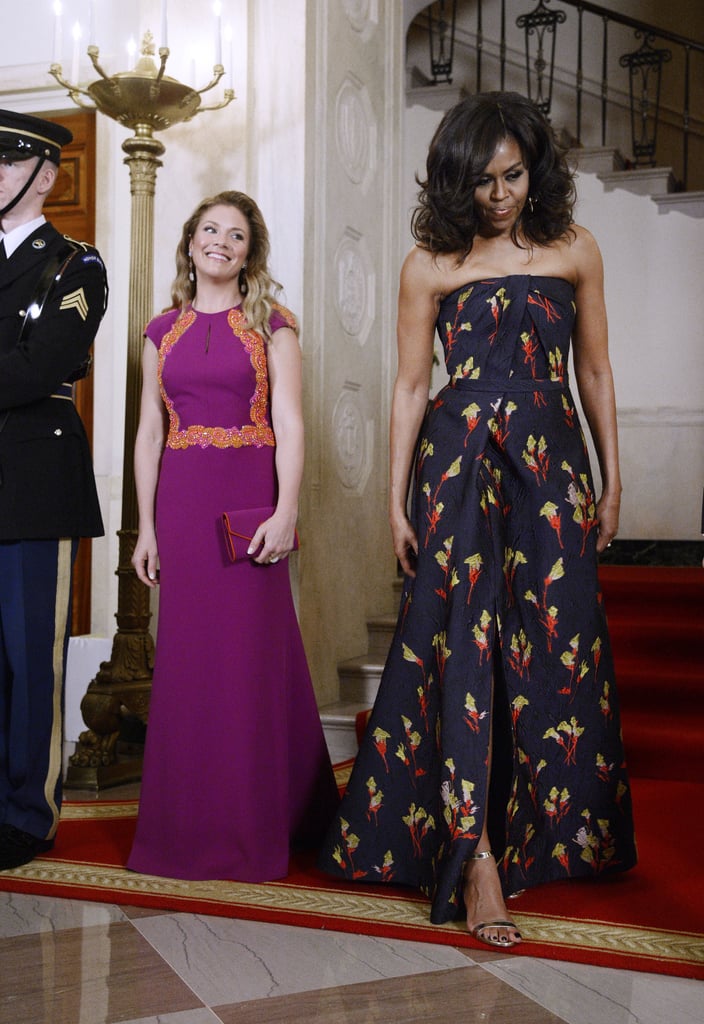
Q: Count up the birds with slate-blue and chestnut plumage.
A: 0